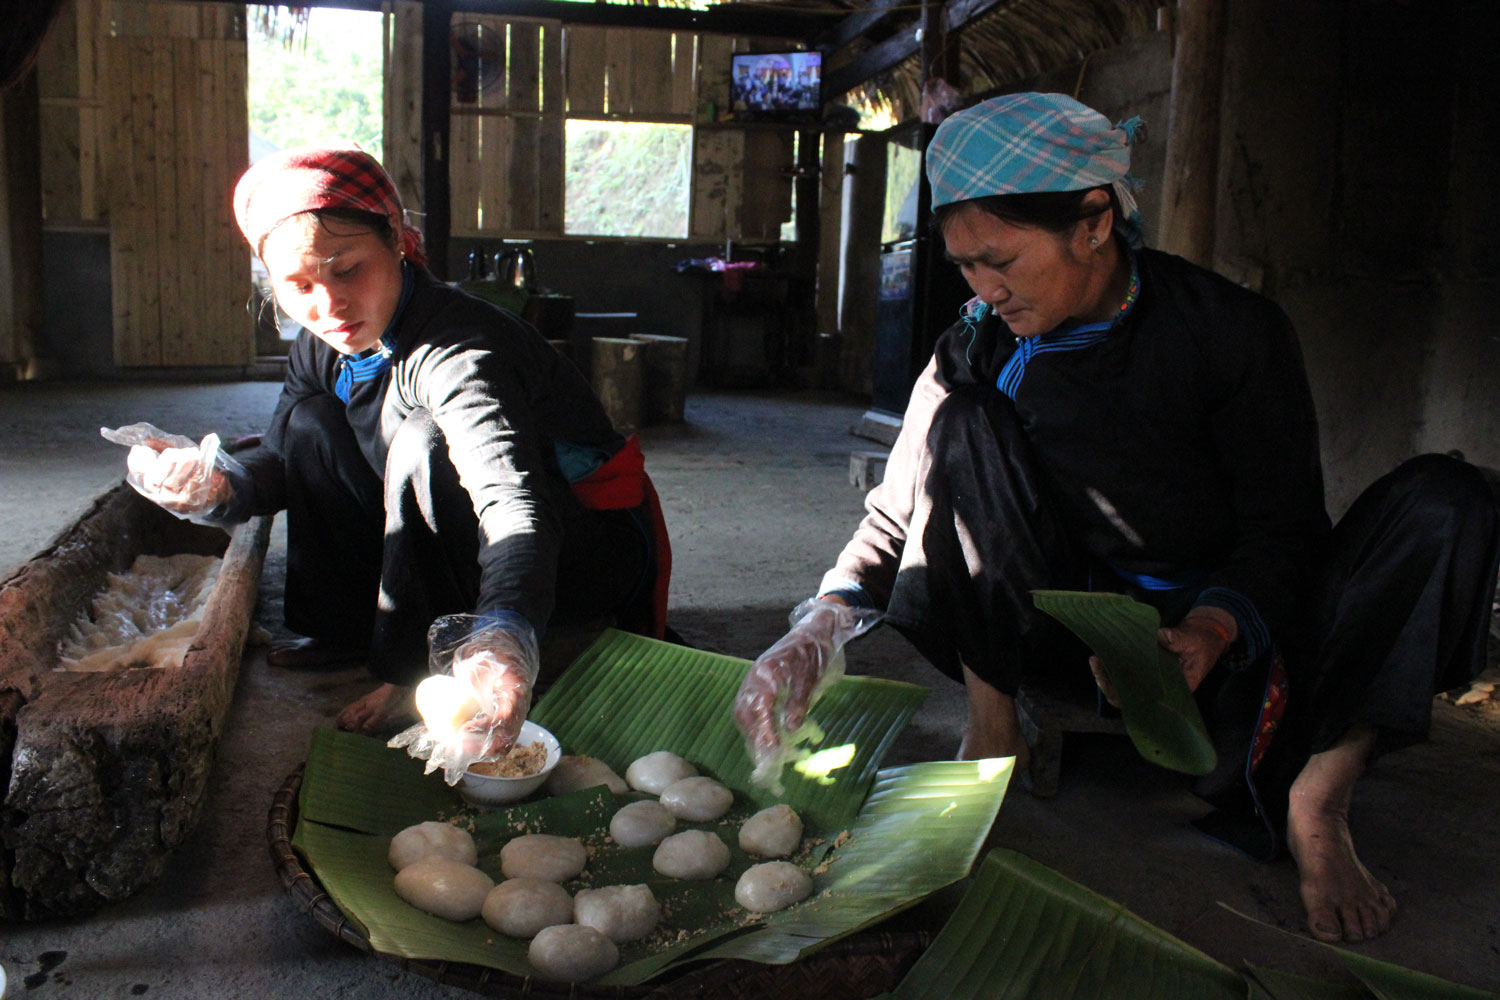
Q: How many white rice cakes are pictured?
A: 13